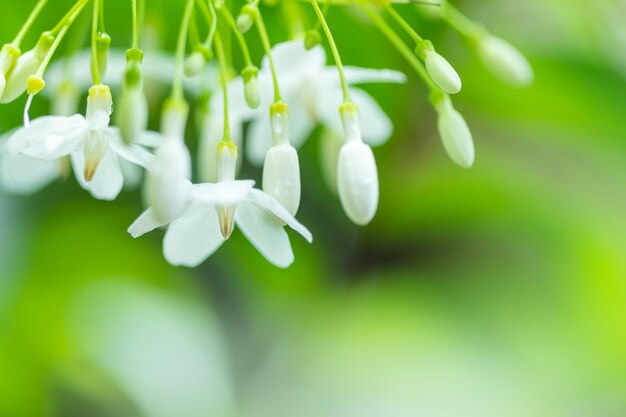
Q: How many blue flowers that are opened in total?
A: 0